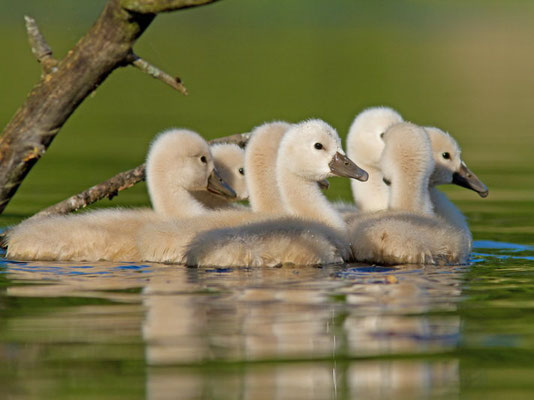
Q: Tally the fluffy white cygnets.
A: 7